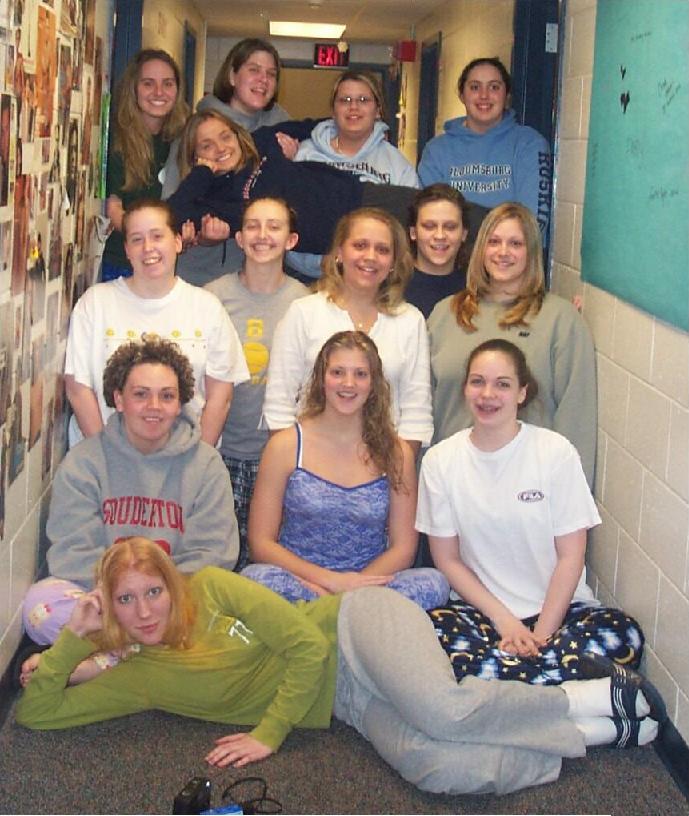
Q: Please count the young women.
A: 14